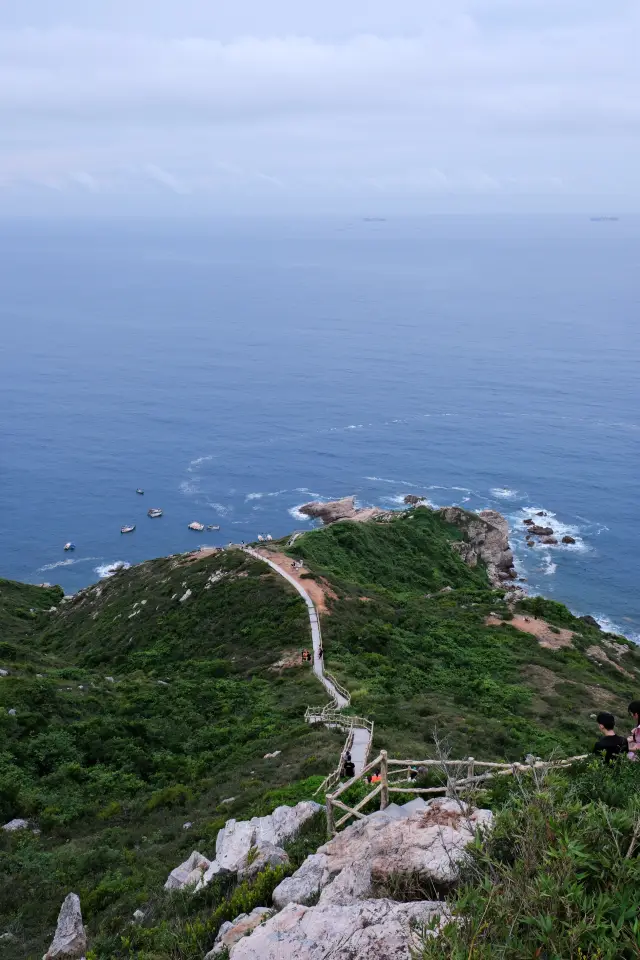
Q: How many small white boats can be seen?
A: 6